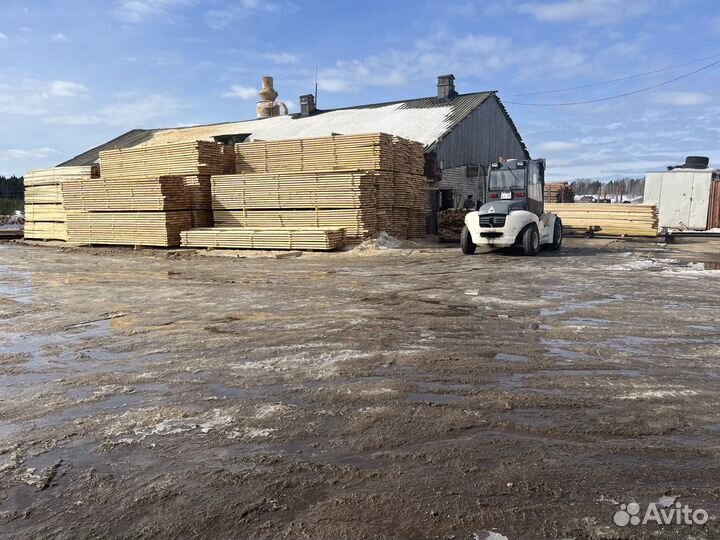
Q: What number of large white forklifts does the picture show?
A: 1